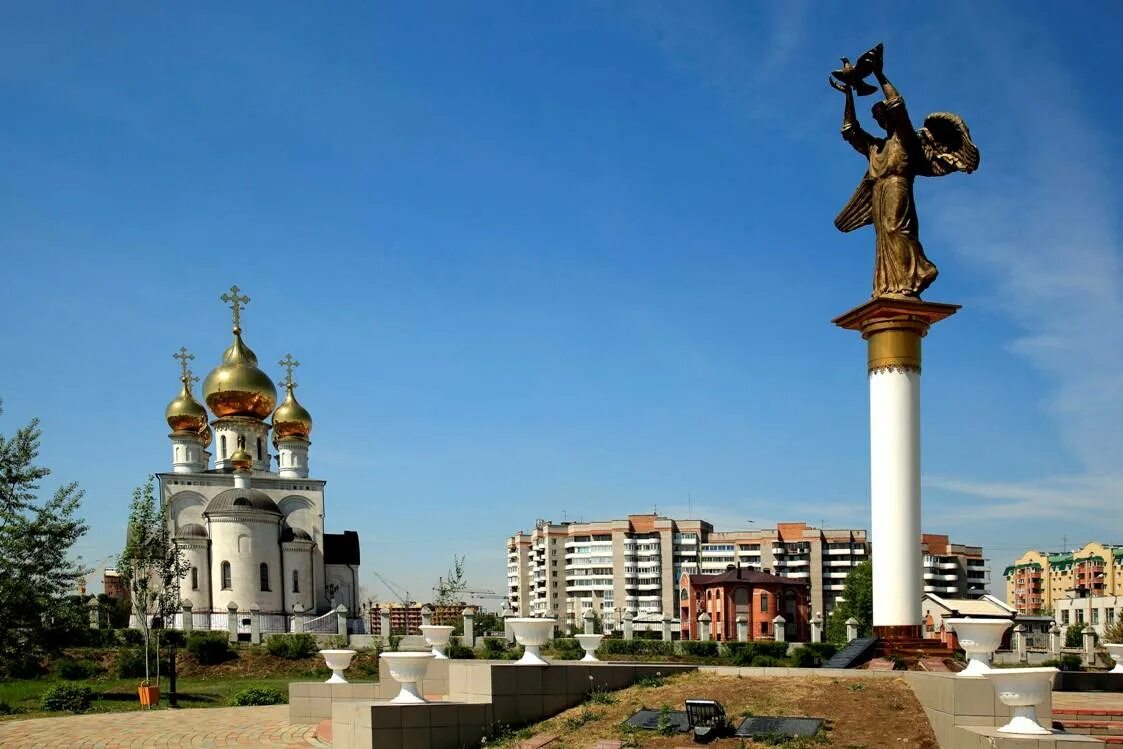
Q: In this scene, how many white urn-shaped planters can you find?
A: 8